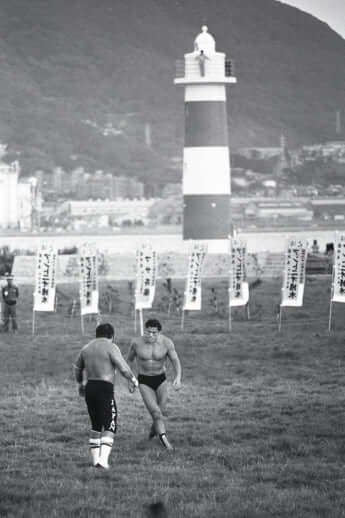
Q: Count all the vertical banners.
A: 7